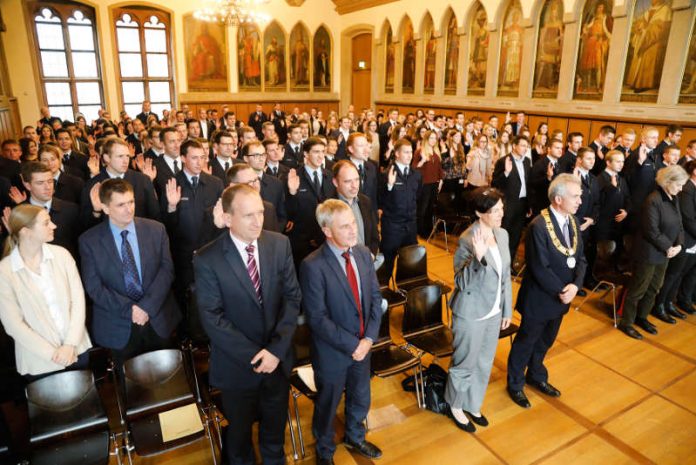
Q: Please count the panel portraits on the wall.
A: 15